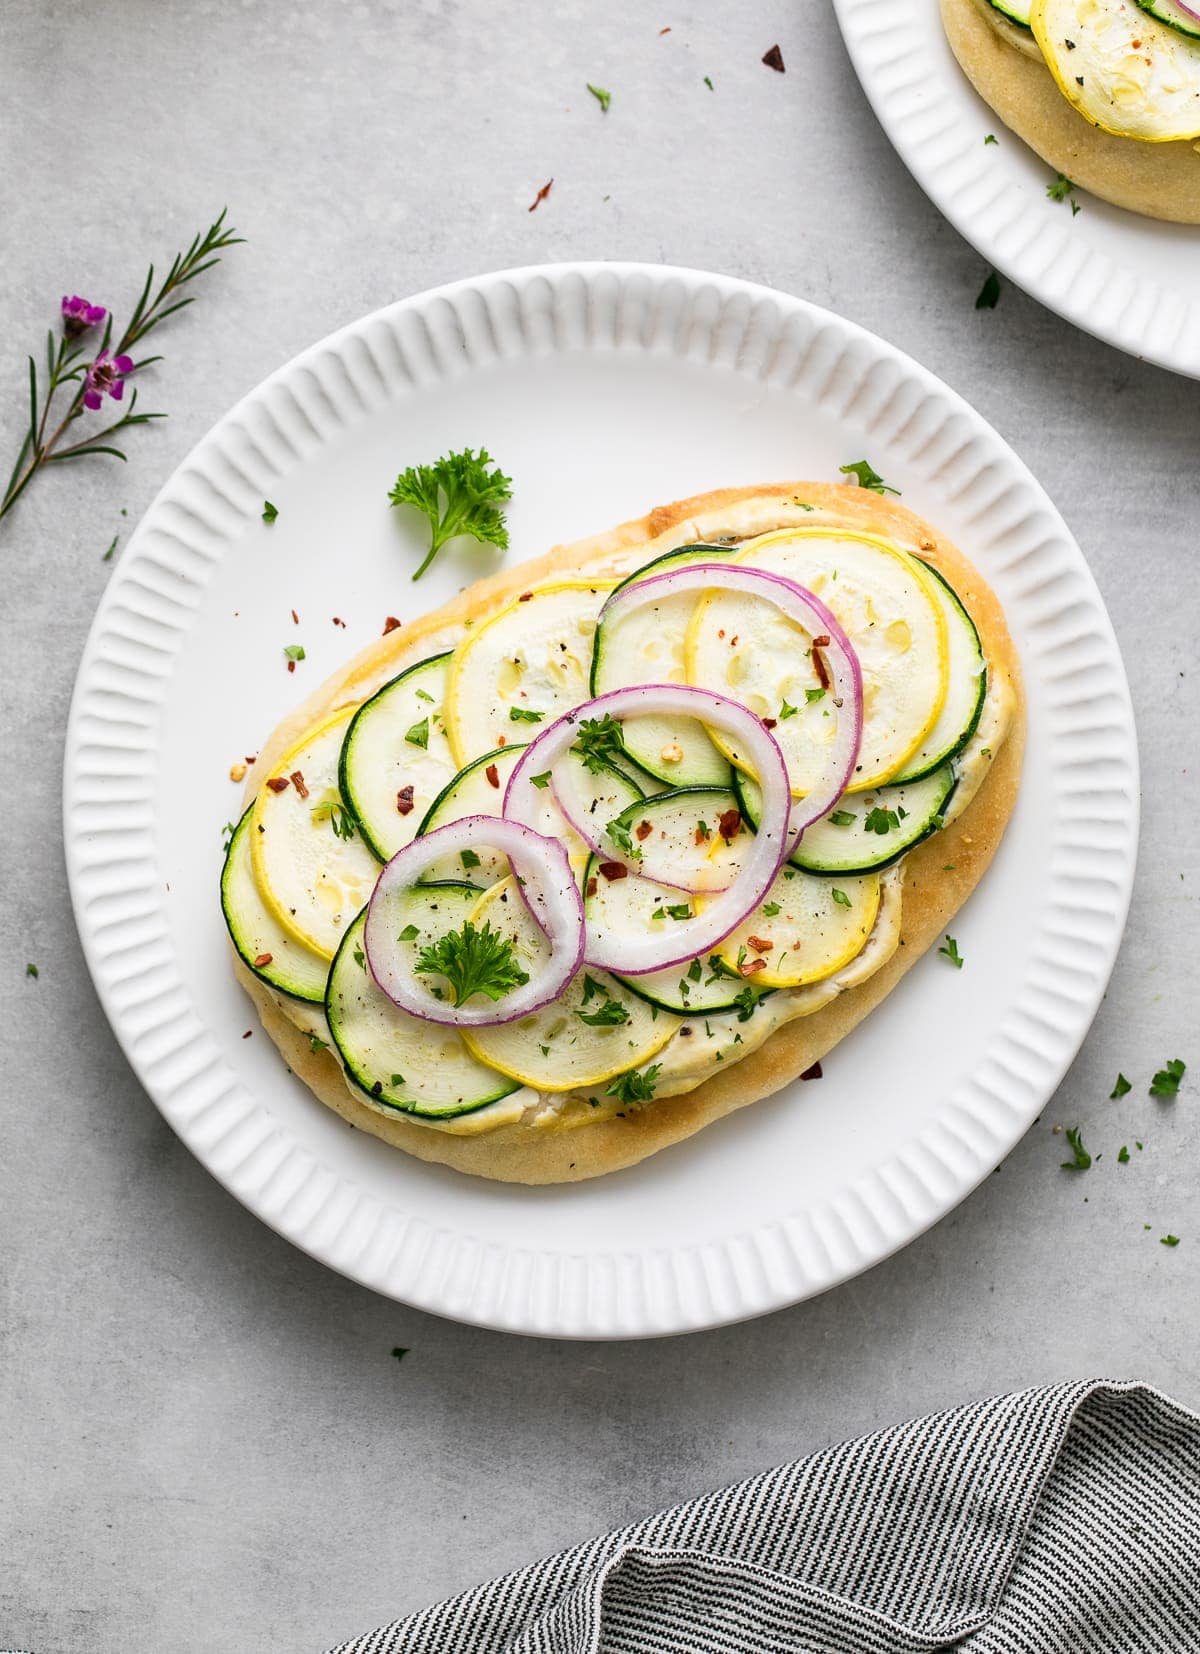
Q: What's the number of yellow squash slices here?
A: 6